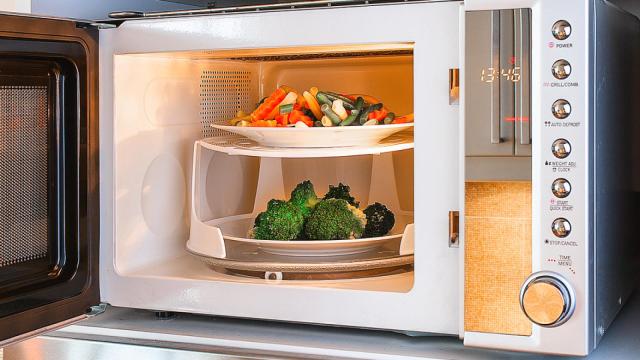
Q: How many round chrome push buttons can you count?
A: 6